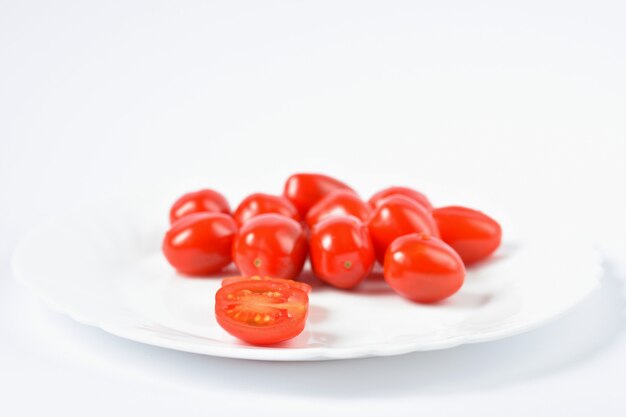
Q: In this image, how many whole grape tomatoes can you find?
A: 11